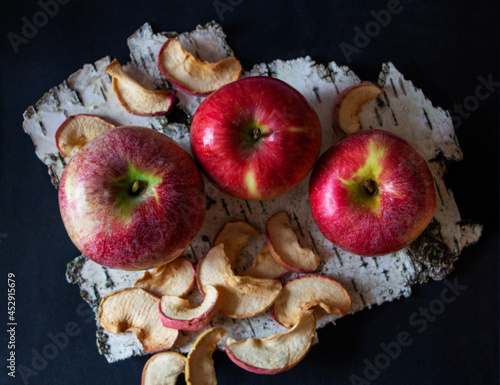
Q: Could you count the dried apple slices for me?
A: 15